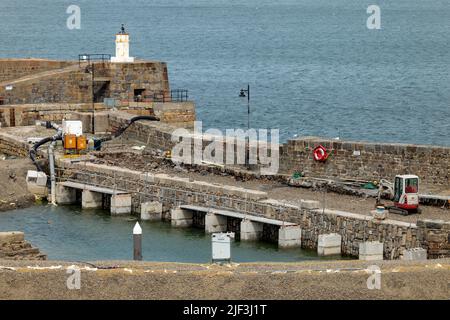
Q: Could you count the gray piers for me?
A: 11